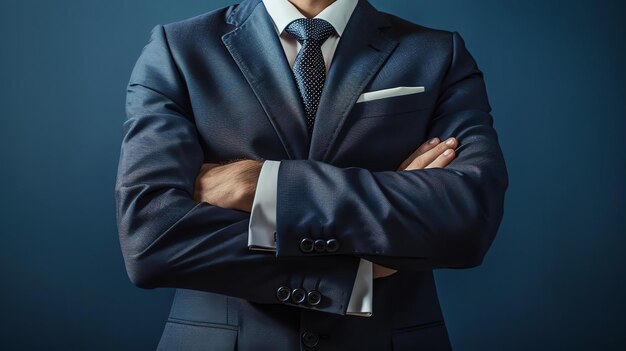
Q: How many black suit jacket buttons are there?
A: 7